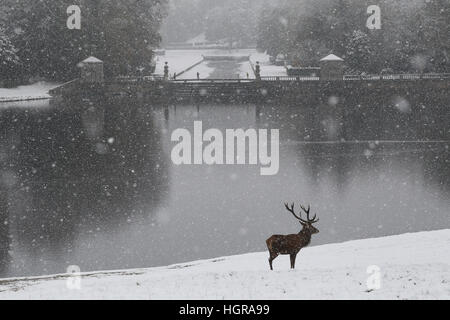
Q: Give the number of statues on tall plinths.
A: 2